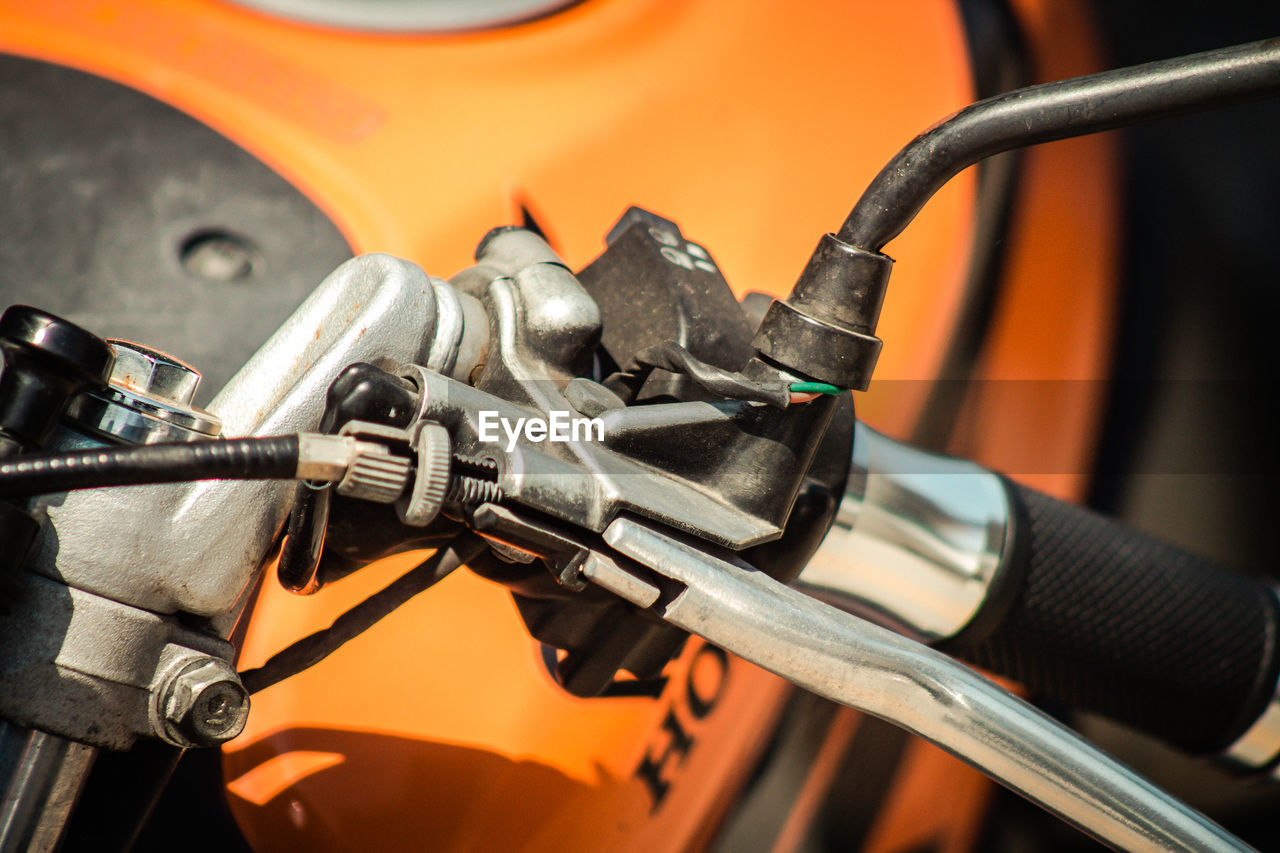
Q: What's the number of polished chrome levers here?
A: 1